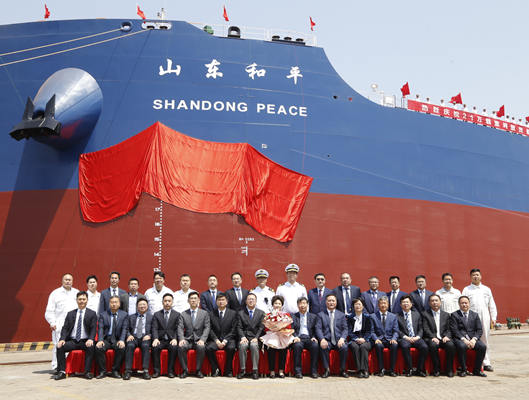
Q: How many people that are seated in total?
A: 15